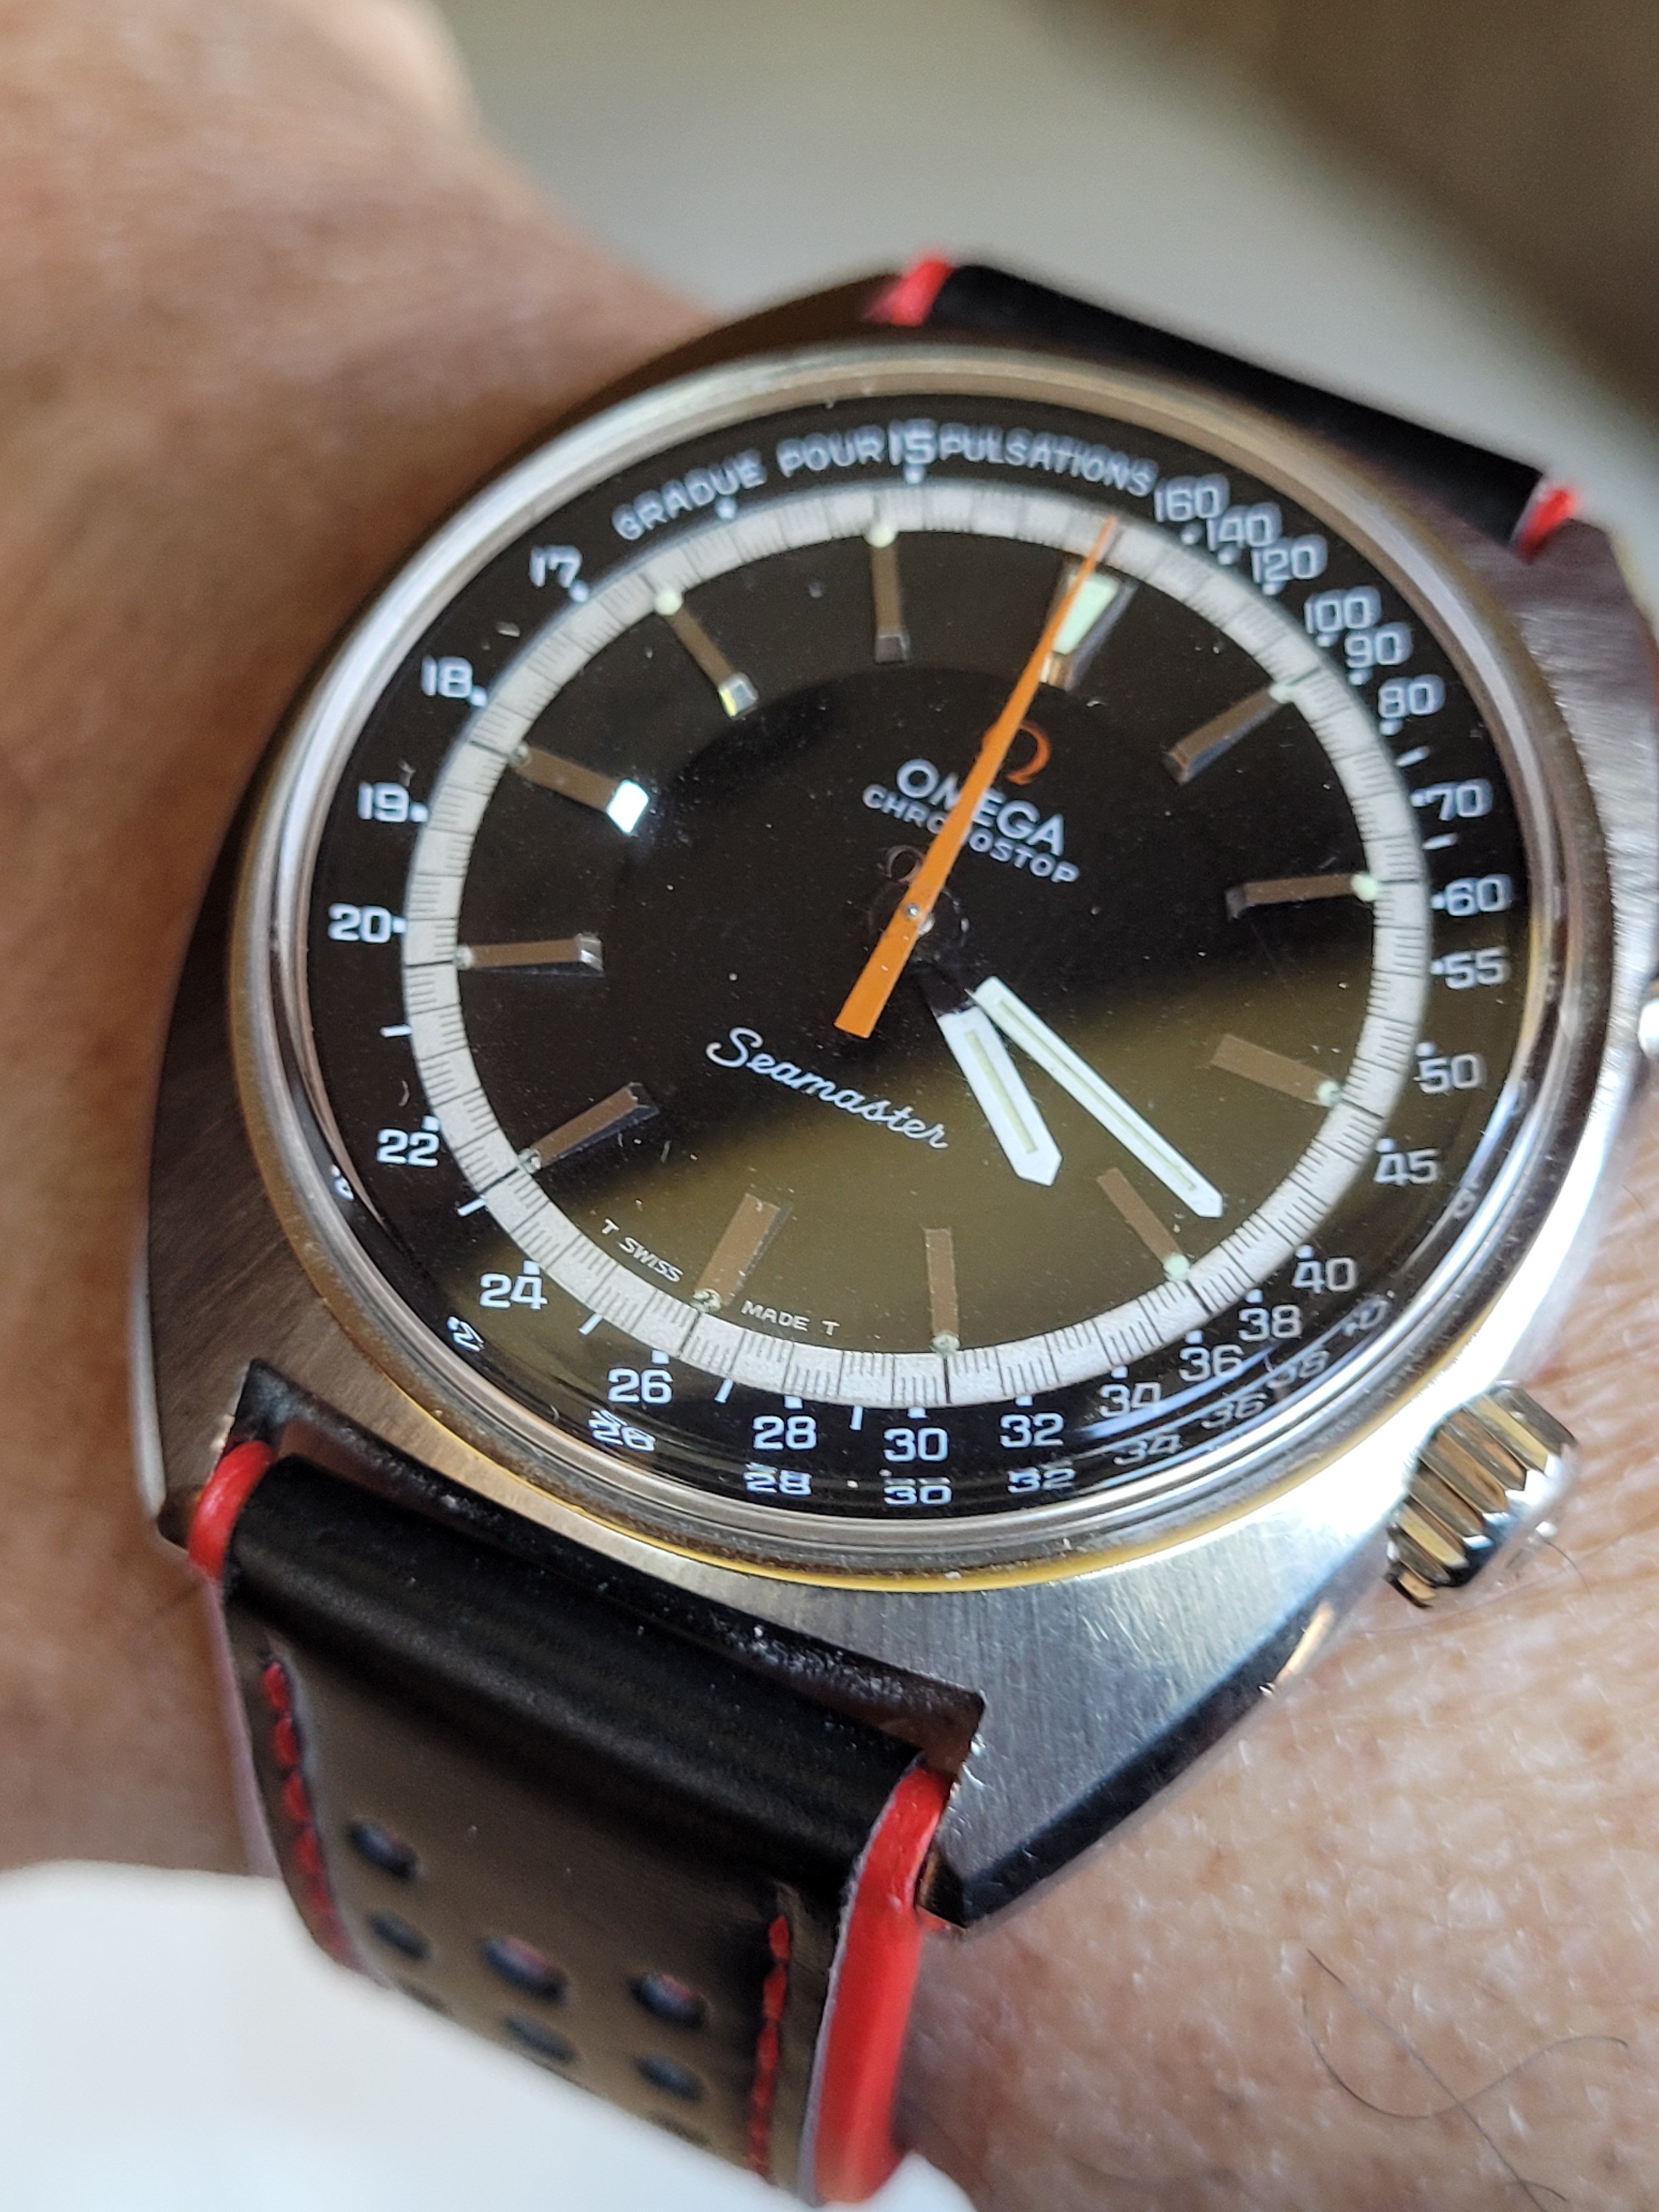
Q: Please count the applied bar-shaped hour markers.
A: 12